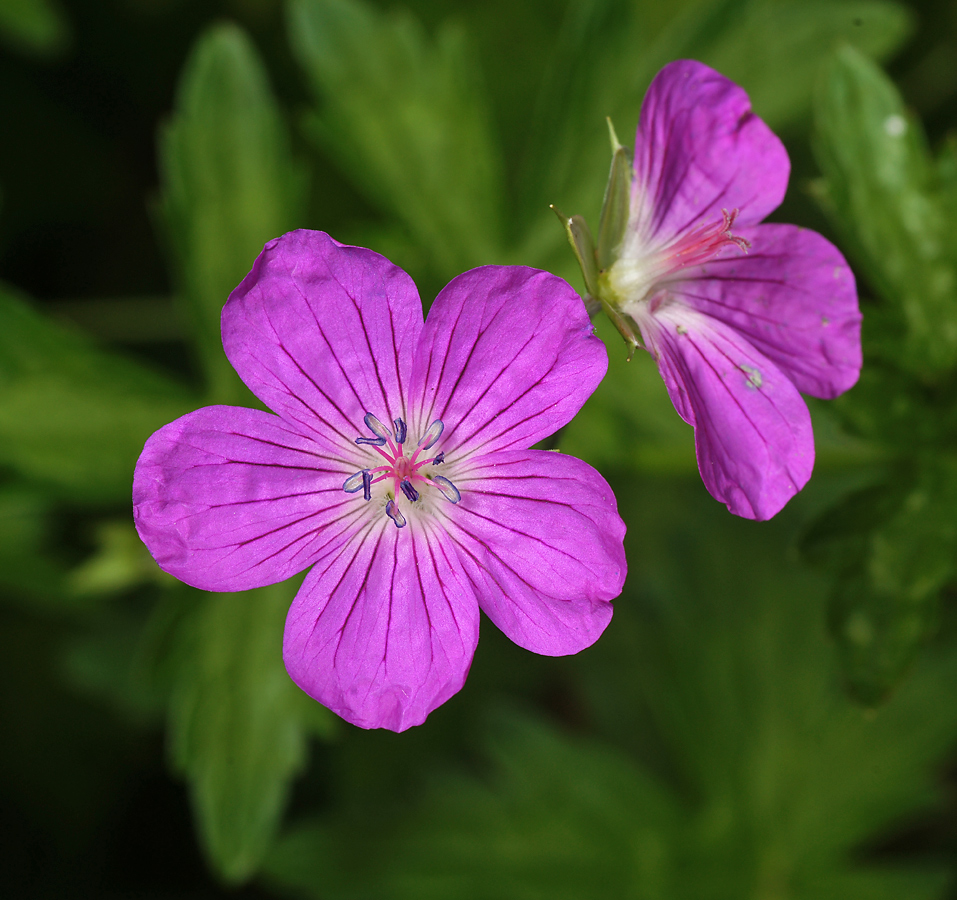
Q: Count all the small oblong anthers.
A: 10